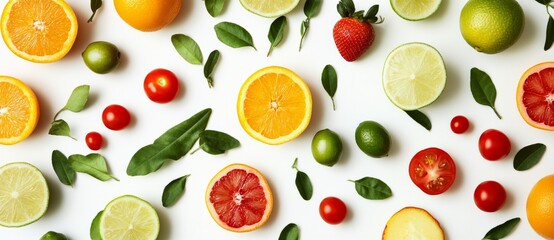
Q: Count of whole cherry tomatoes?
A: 7